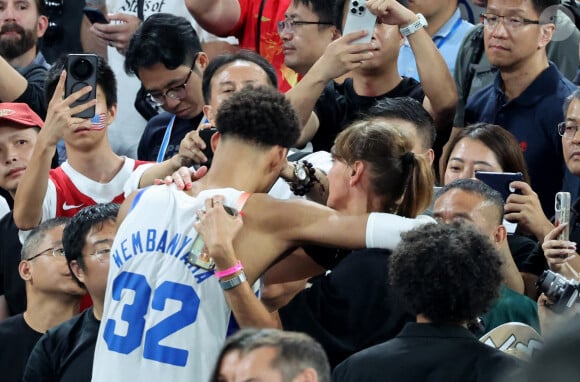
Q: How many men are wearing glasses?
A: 6